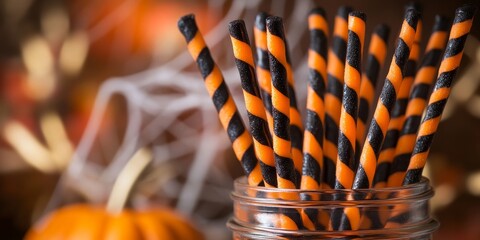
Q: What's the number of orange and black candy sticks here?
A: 13